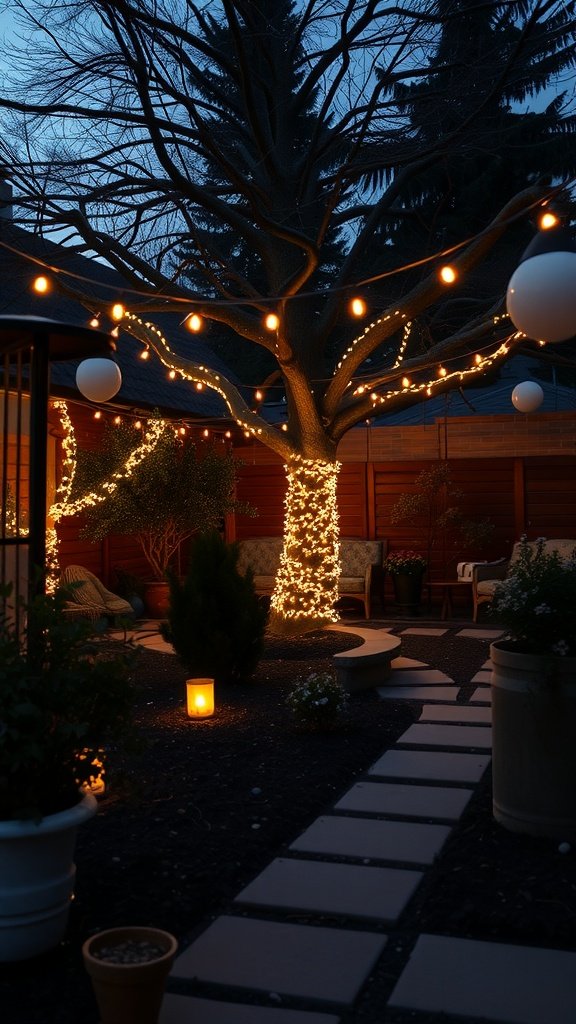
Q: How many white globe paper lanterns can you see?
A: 3